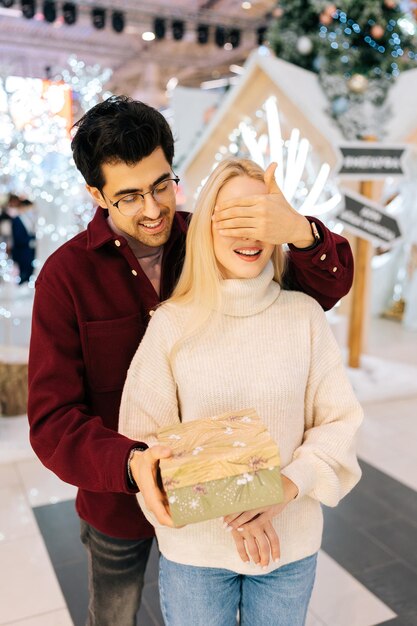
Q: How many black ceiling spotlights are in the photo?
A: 12